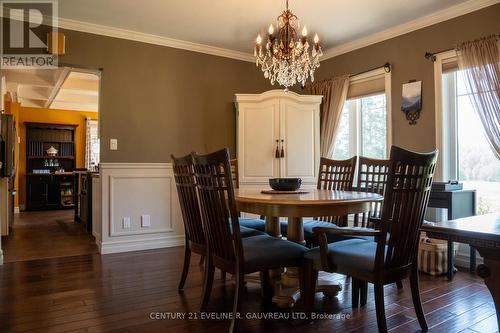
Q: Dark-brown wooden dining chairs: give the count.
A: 6